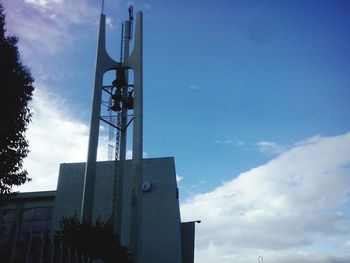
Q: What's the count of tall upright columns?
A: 3